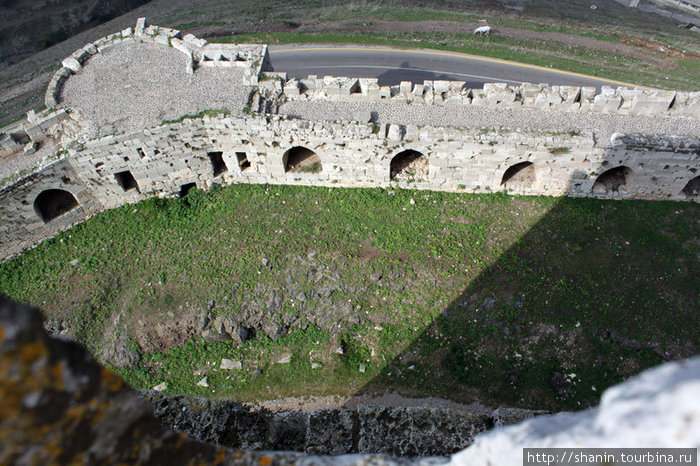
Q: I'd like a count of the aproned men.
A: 0